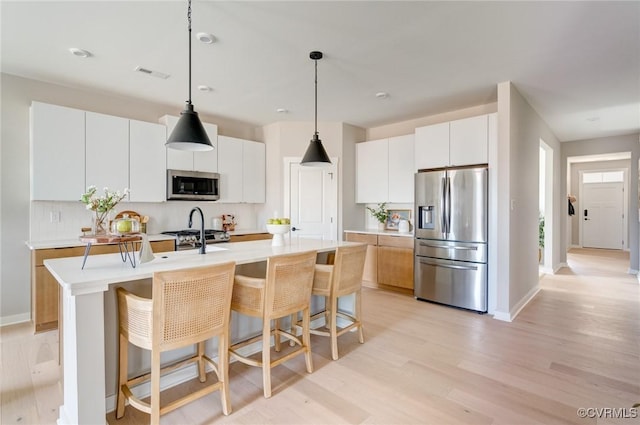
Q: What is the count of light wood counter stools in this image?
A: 3